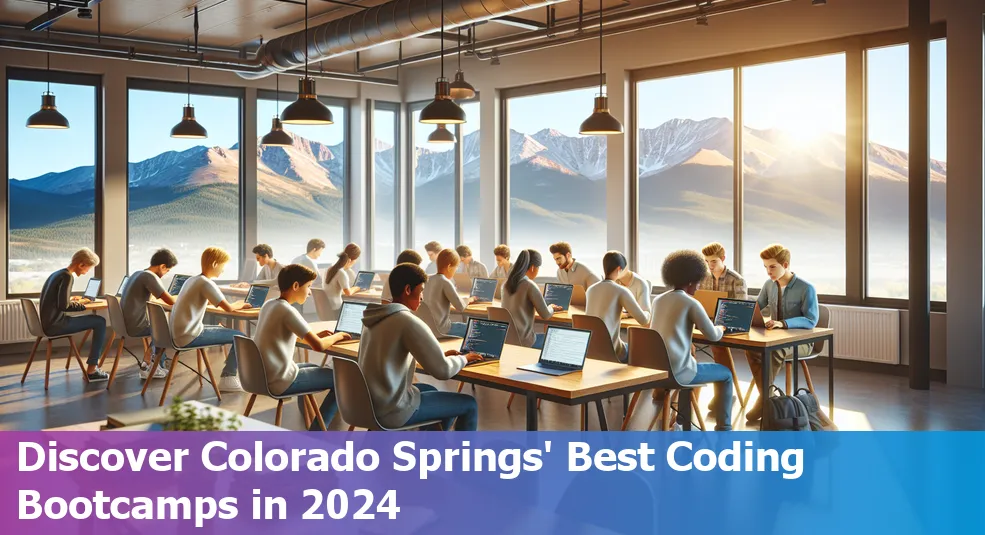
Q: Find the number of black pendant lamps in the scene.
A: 8